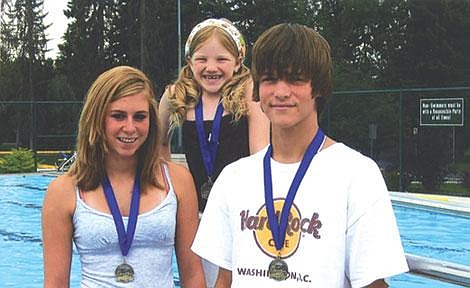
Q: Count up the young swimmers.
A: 3